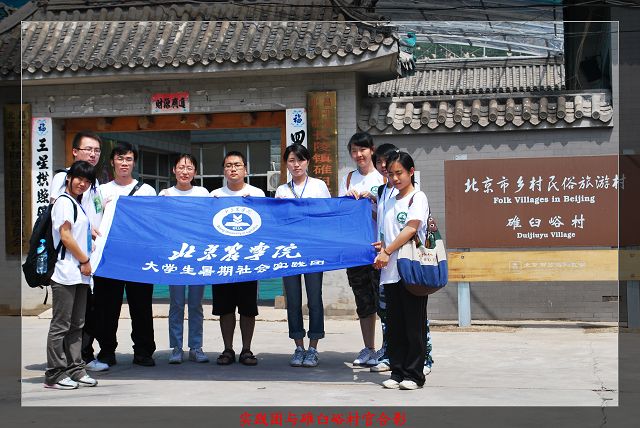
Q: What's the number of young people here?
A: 9